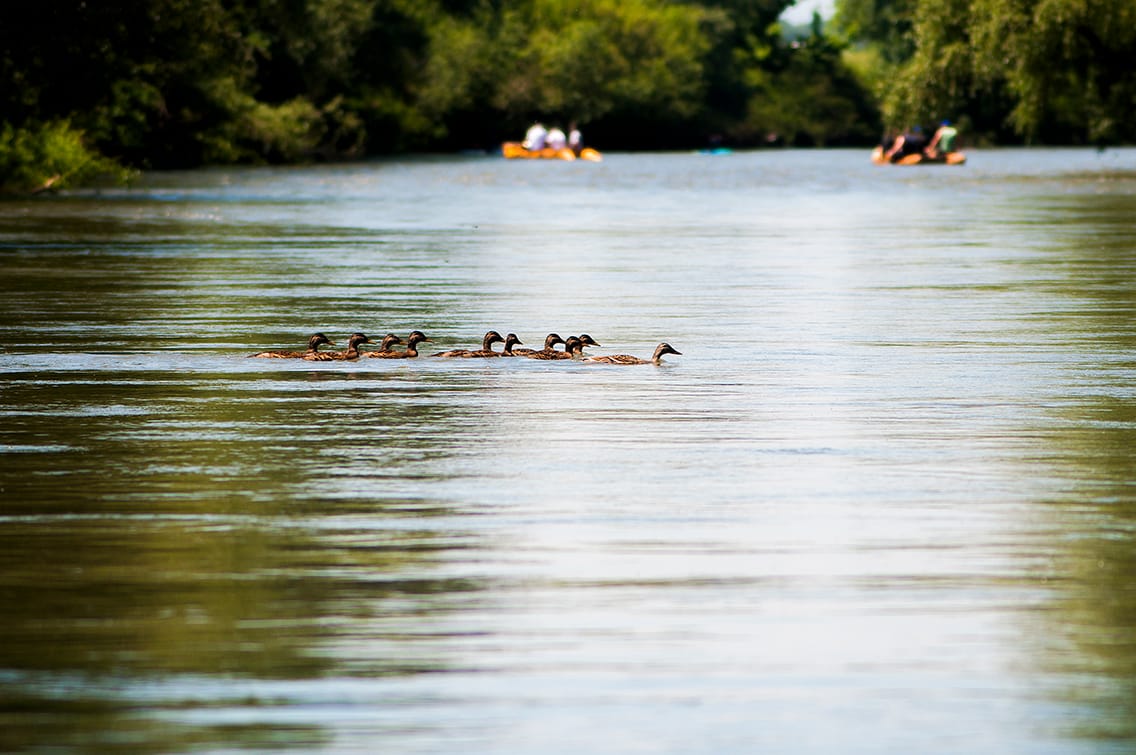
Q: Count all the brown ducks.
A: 10